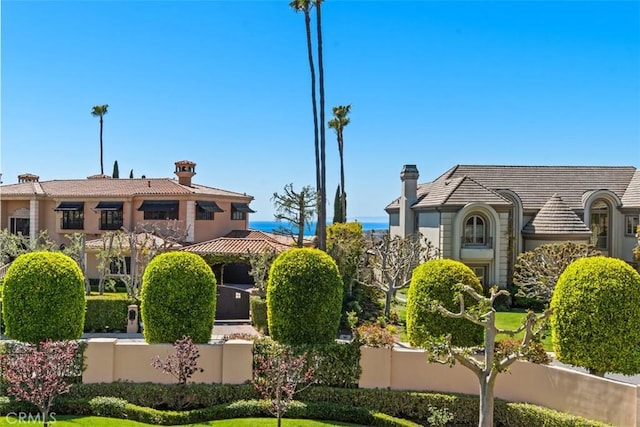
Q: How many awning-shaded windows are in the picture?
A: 5